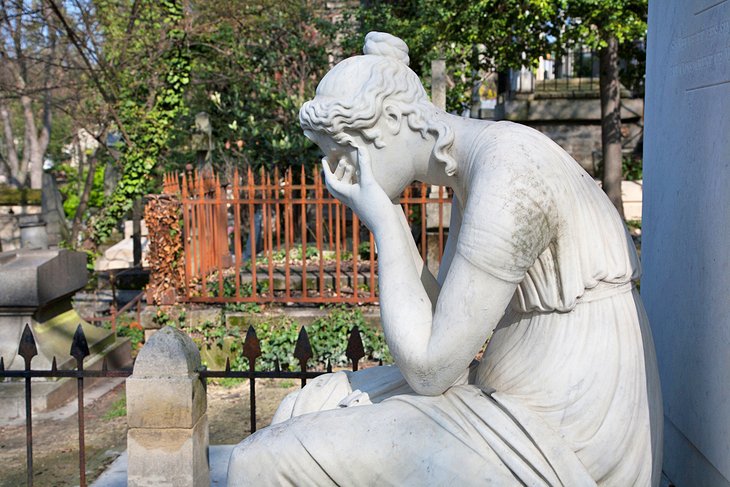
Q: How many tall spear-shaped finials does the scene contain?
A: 5